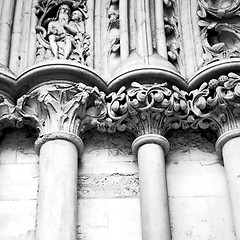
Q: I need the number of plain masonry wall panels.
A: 3